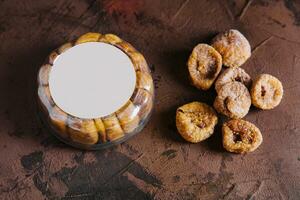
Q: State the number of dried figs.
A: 7